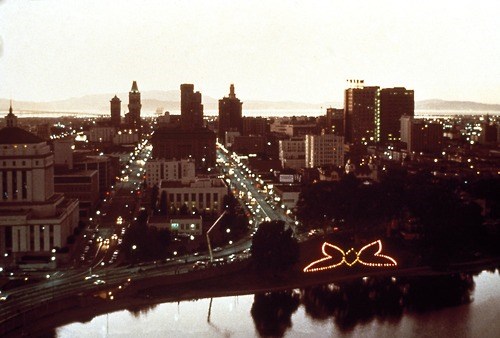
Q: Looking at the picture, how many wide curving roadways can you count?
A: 1